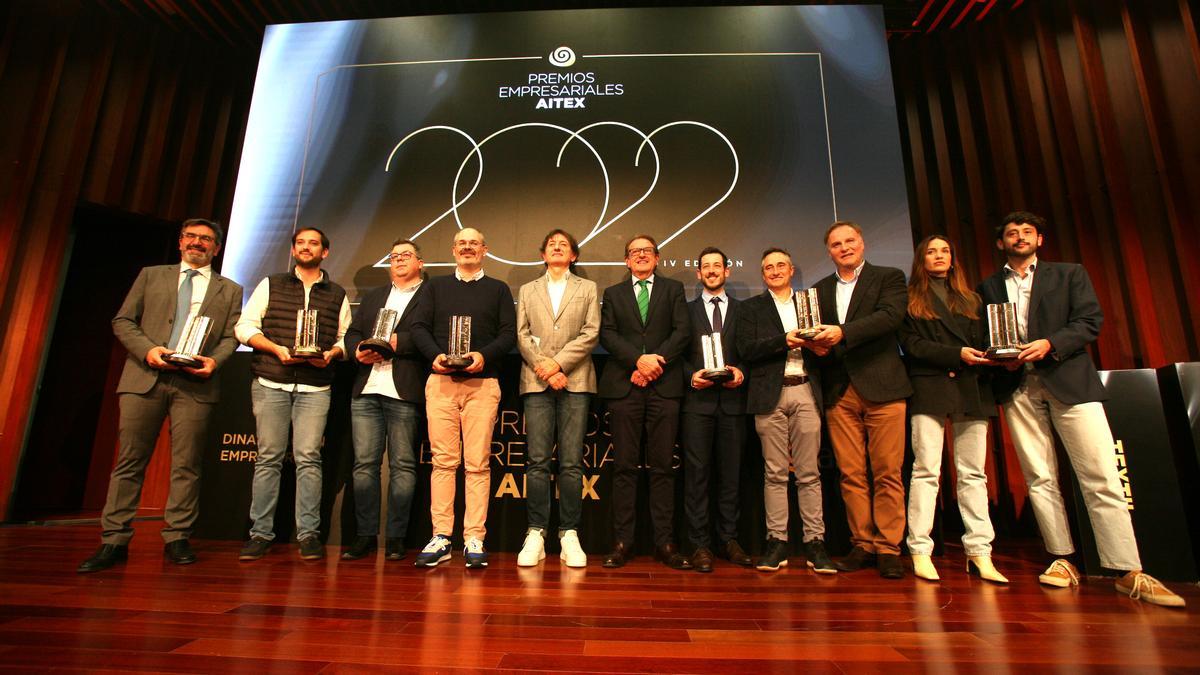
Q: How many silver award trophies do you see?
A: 7